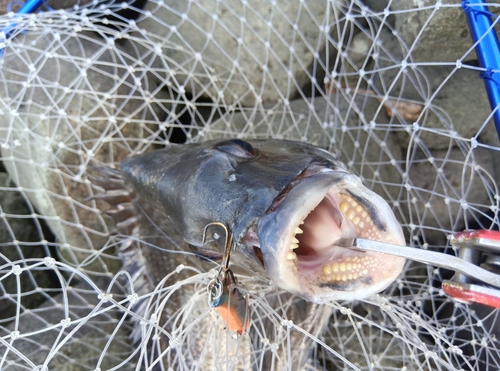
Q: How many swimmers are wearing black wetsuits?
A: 0